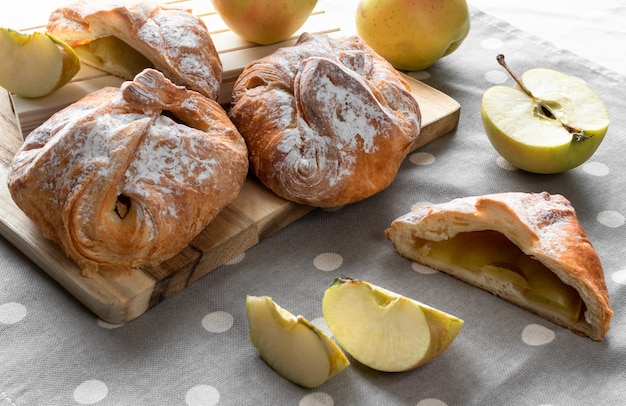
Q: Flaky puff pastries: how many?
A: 4